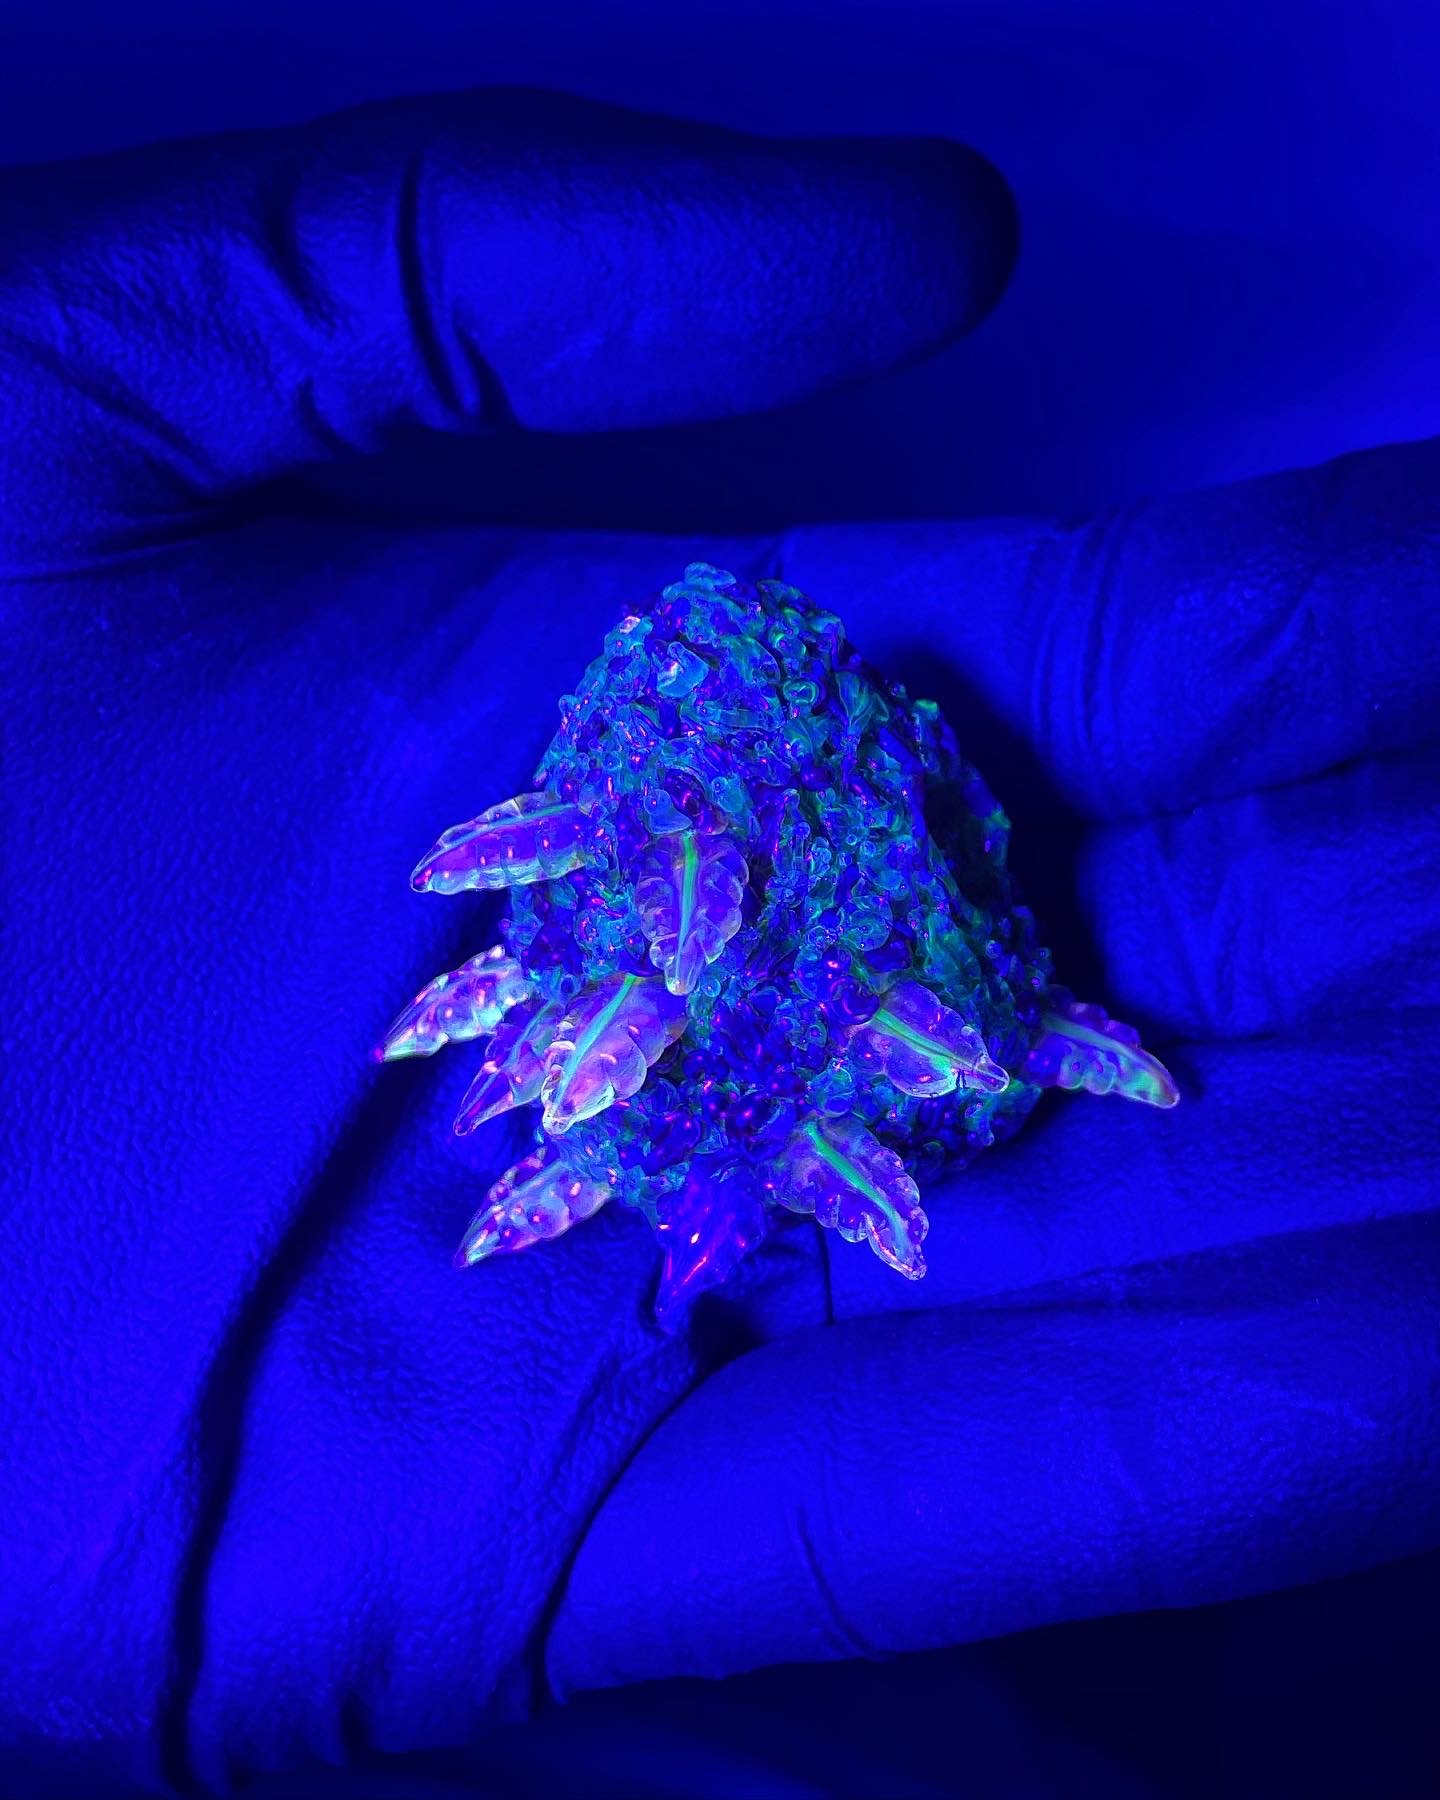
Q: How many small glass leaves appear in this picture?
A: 10